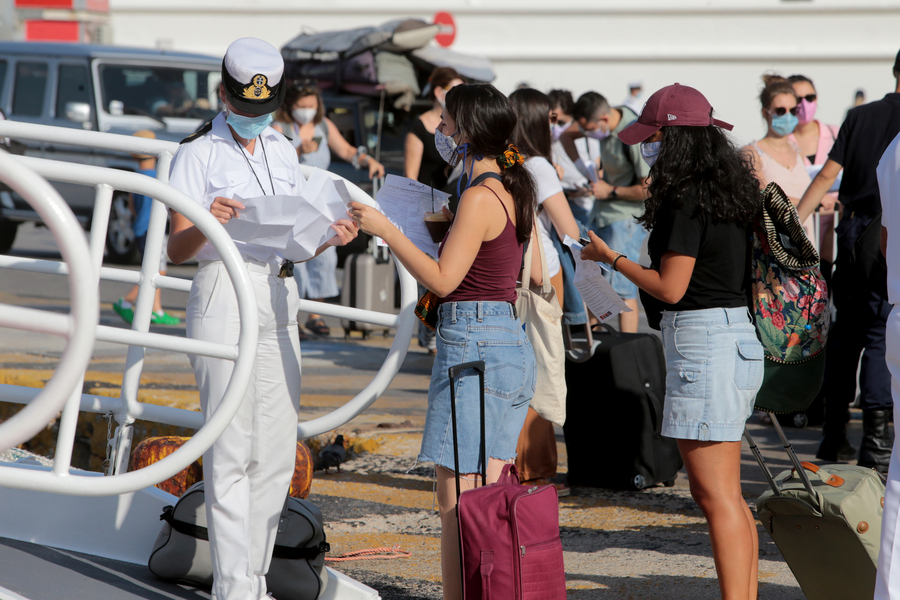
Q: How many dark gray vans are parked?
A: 1